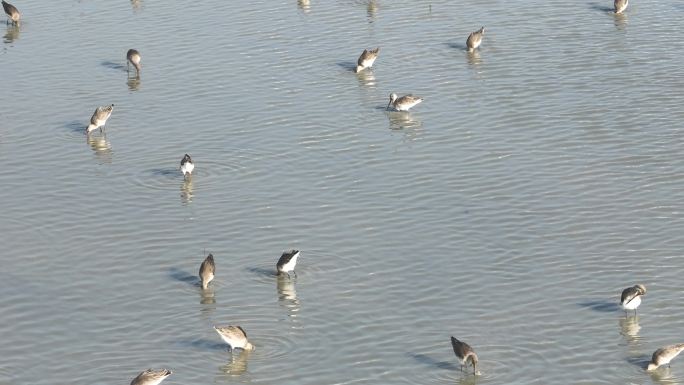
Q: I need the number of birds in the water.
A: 15